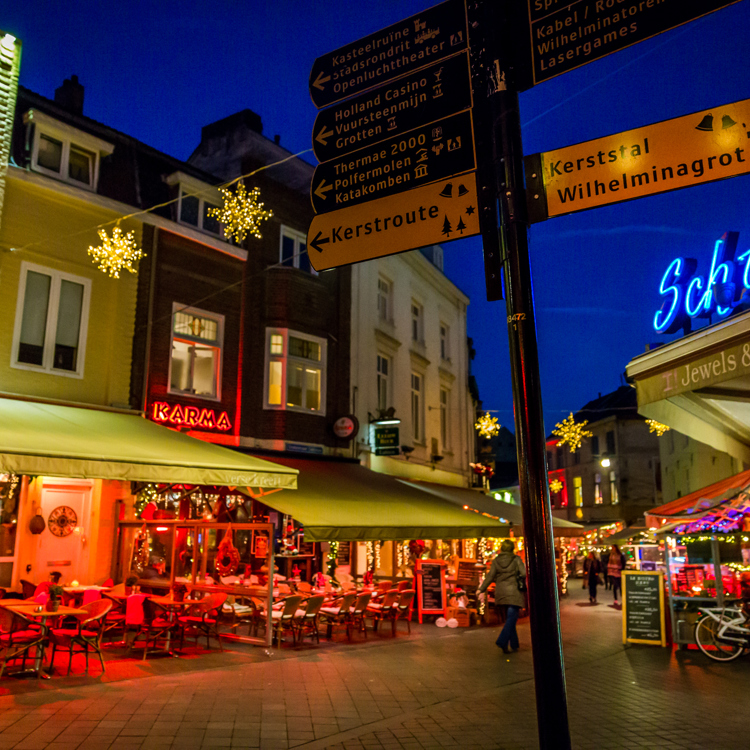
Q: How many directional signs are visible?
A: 6